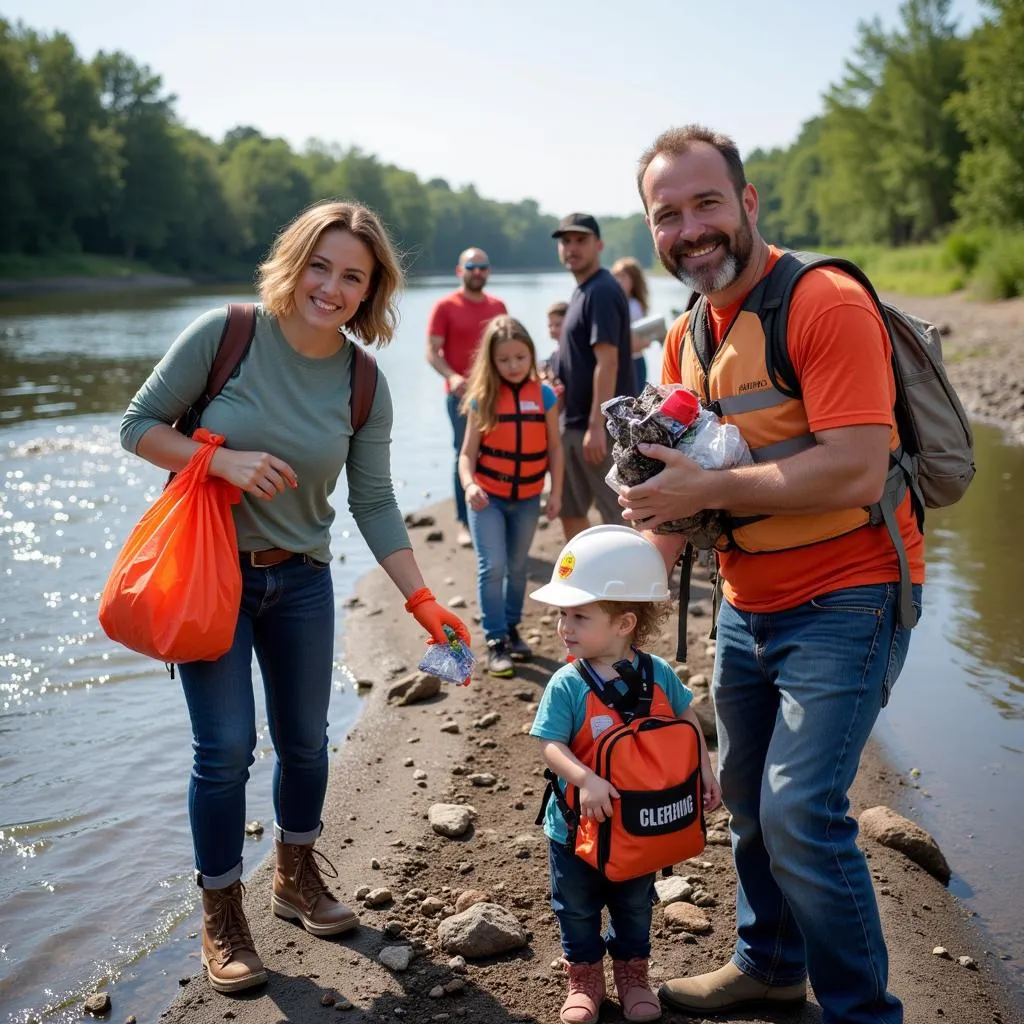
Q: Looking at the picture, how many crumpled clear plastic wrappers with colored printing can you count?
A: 1